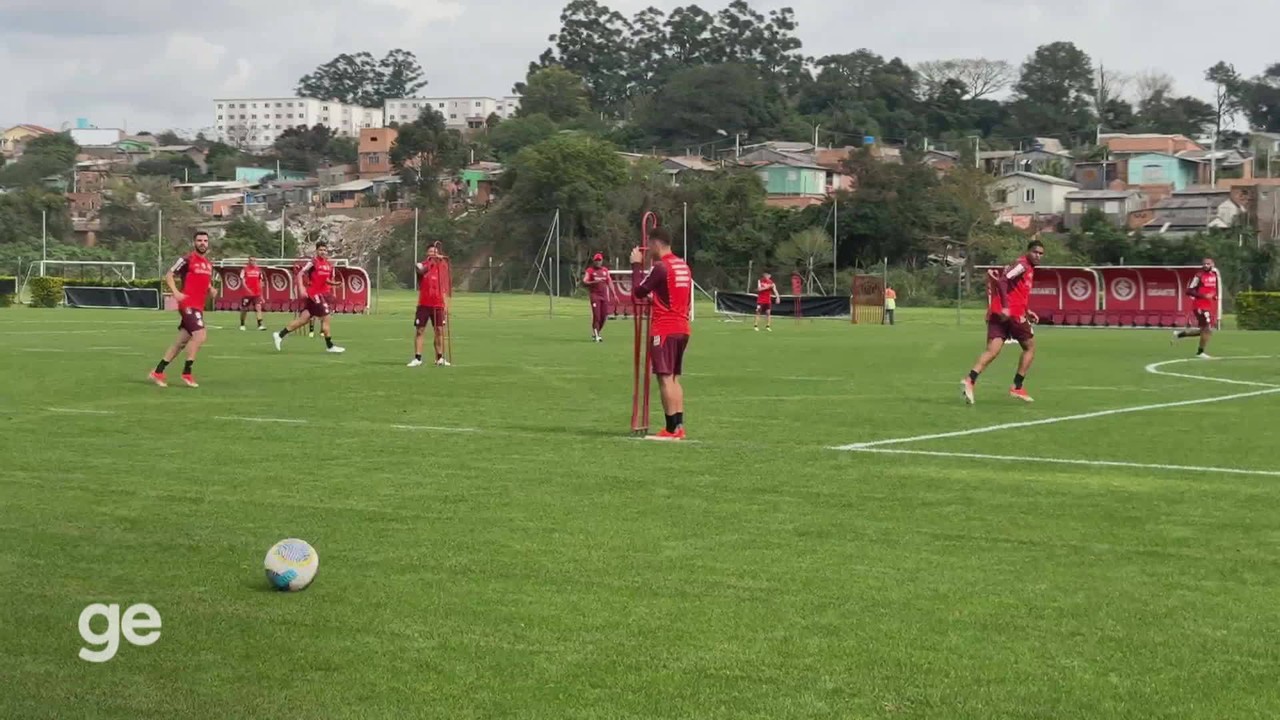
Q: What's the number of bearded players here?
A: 2